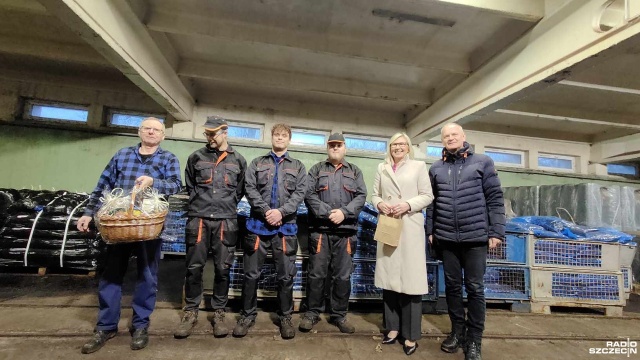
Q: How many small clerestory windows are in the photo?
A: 9